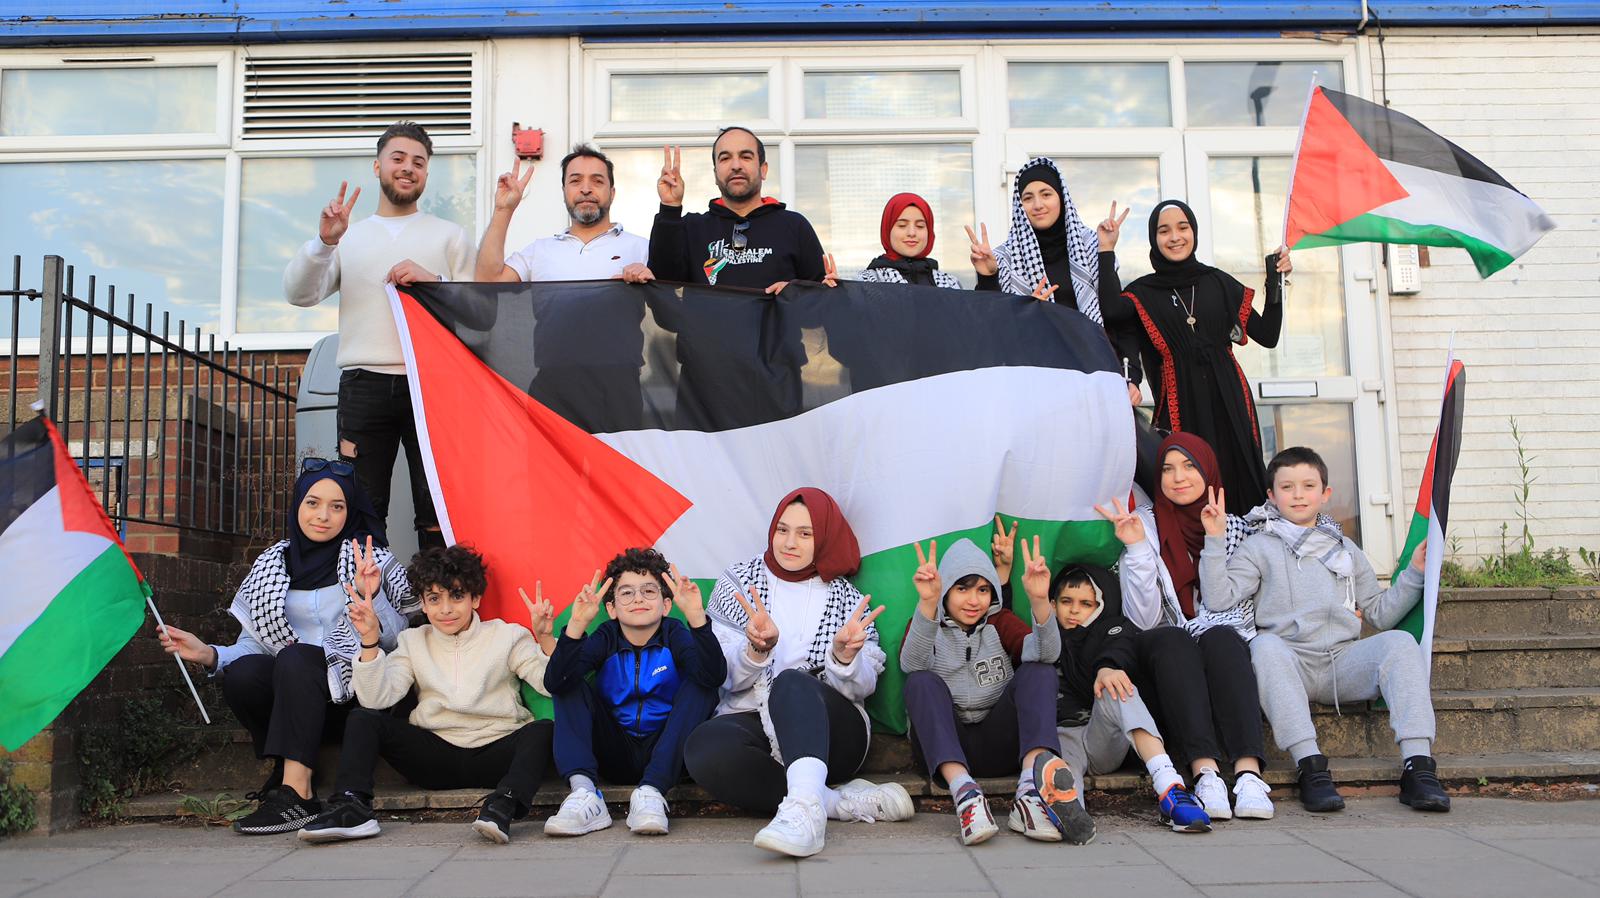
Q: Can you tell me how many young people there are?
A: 12